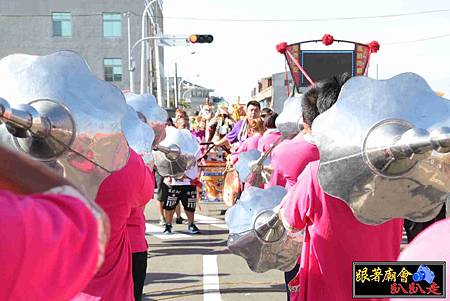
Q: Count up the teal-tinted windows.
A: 3